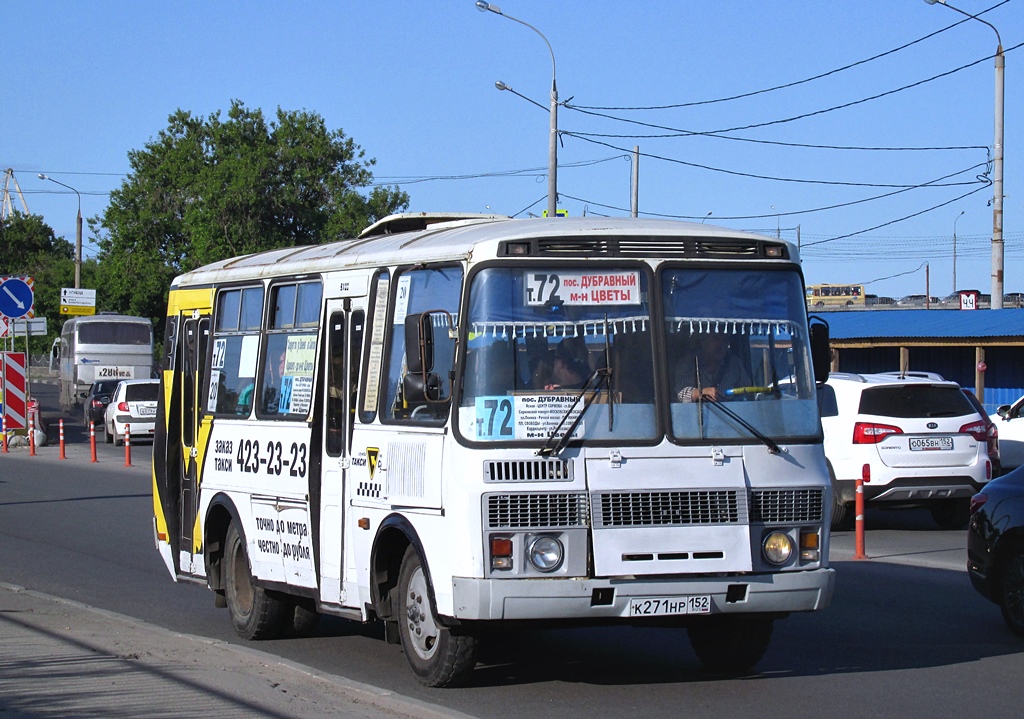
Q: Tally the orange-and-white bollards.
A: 6